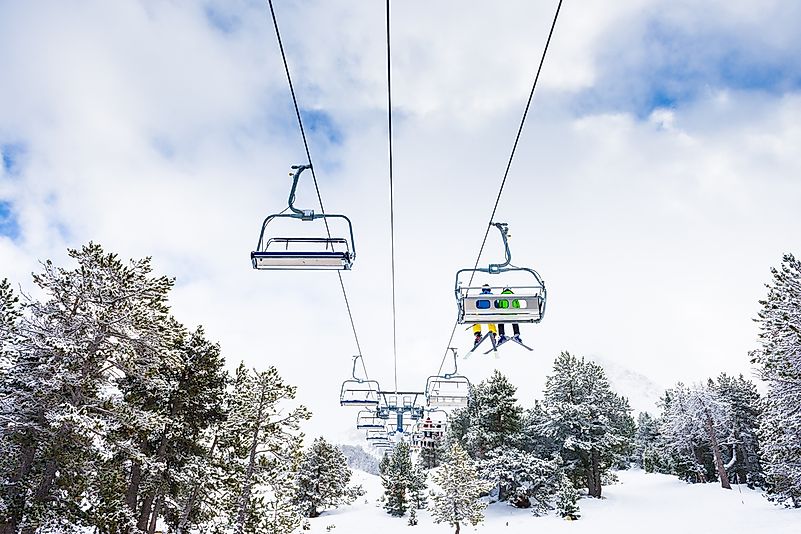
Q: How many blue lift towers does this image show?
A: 1